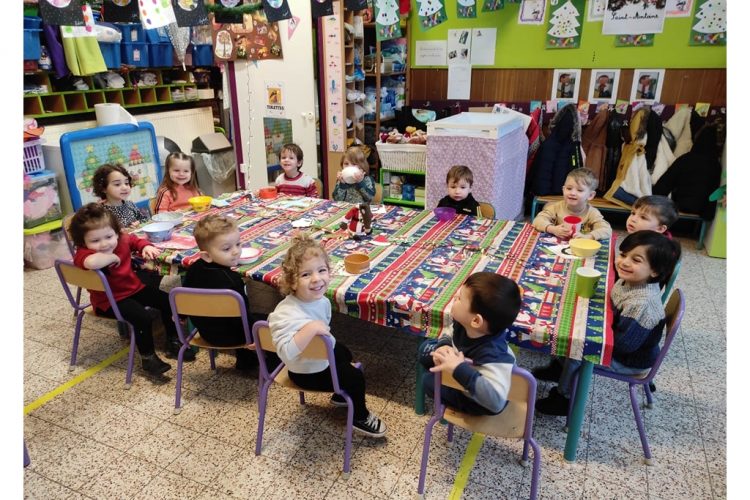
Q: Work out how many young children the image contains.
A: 12